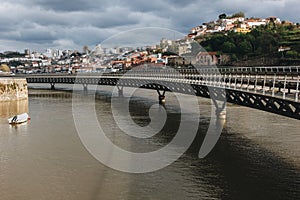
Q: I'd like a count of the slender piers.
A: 5